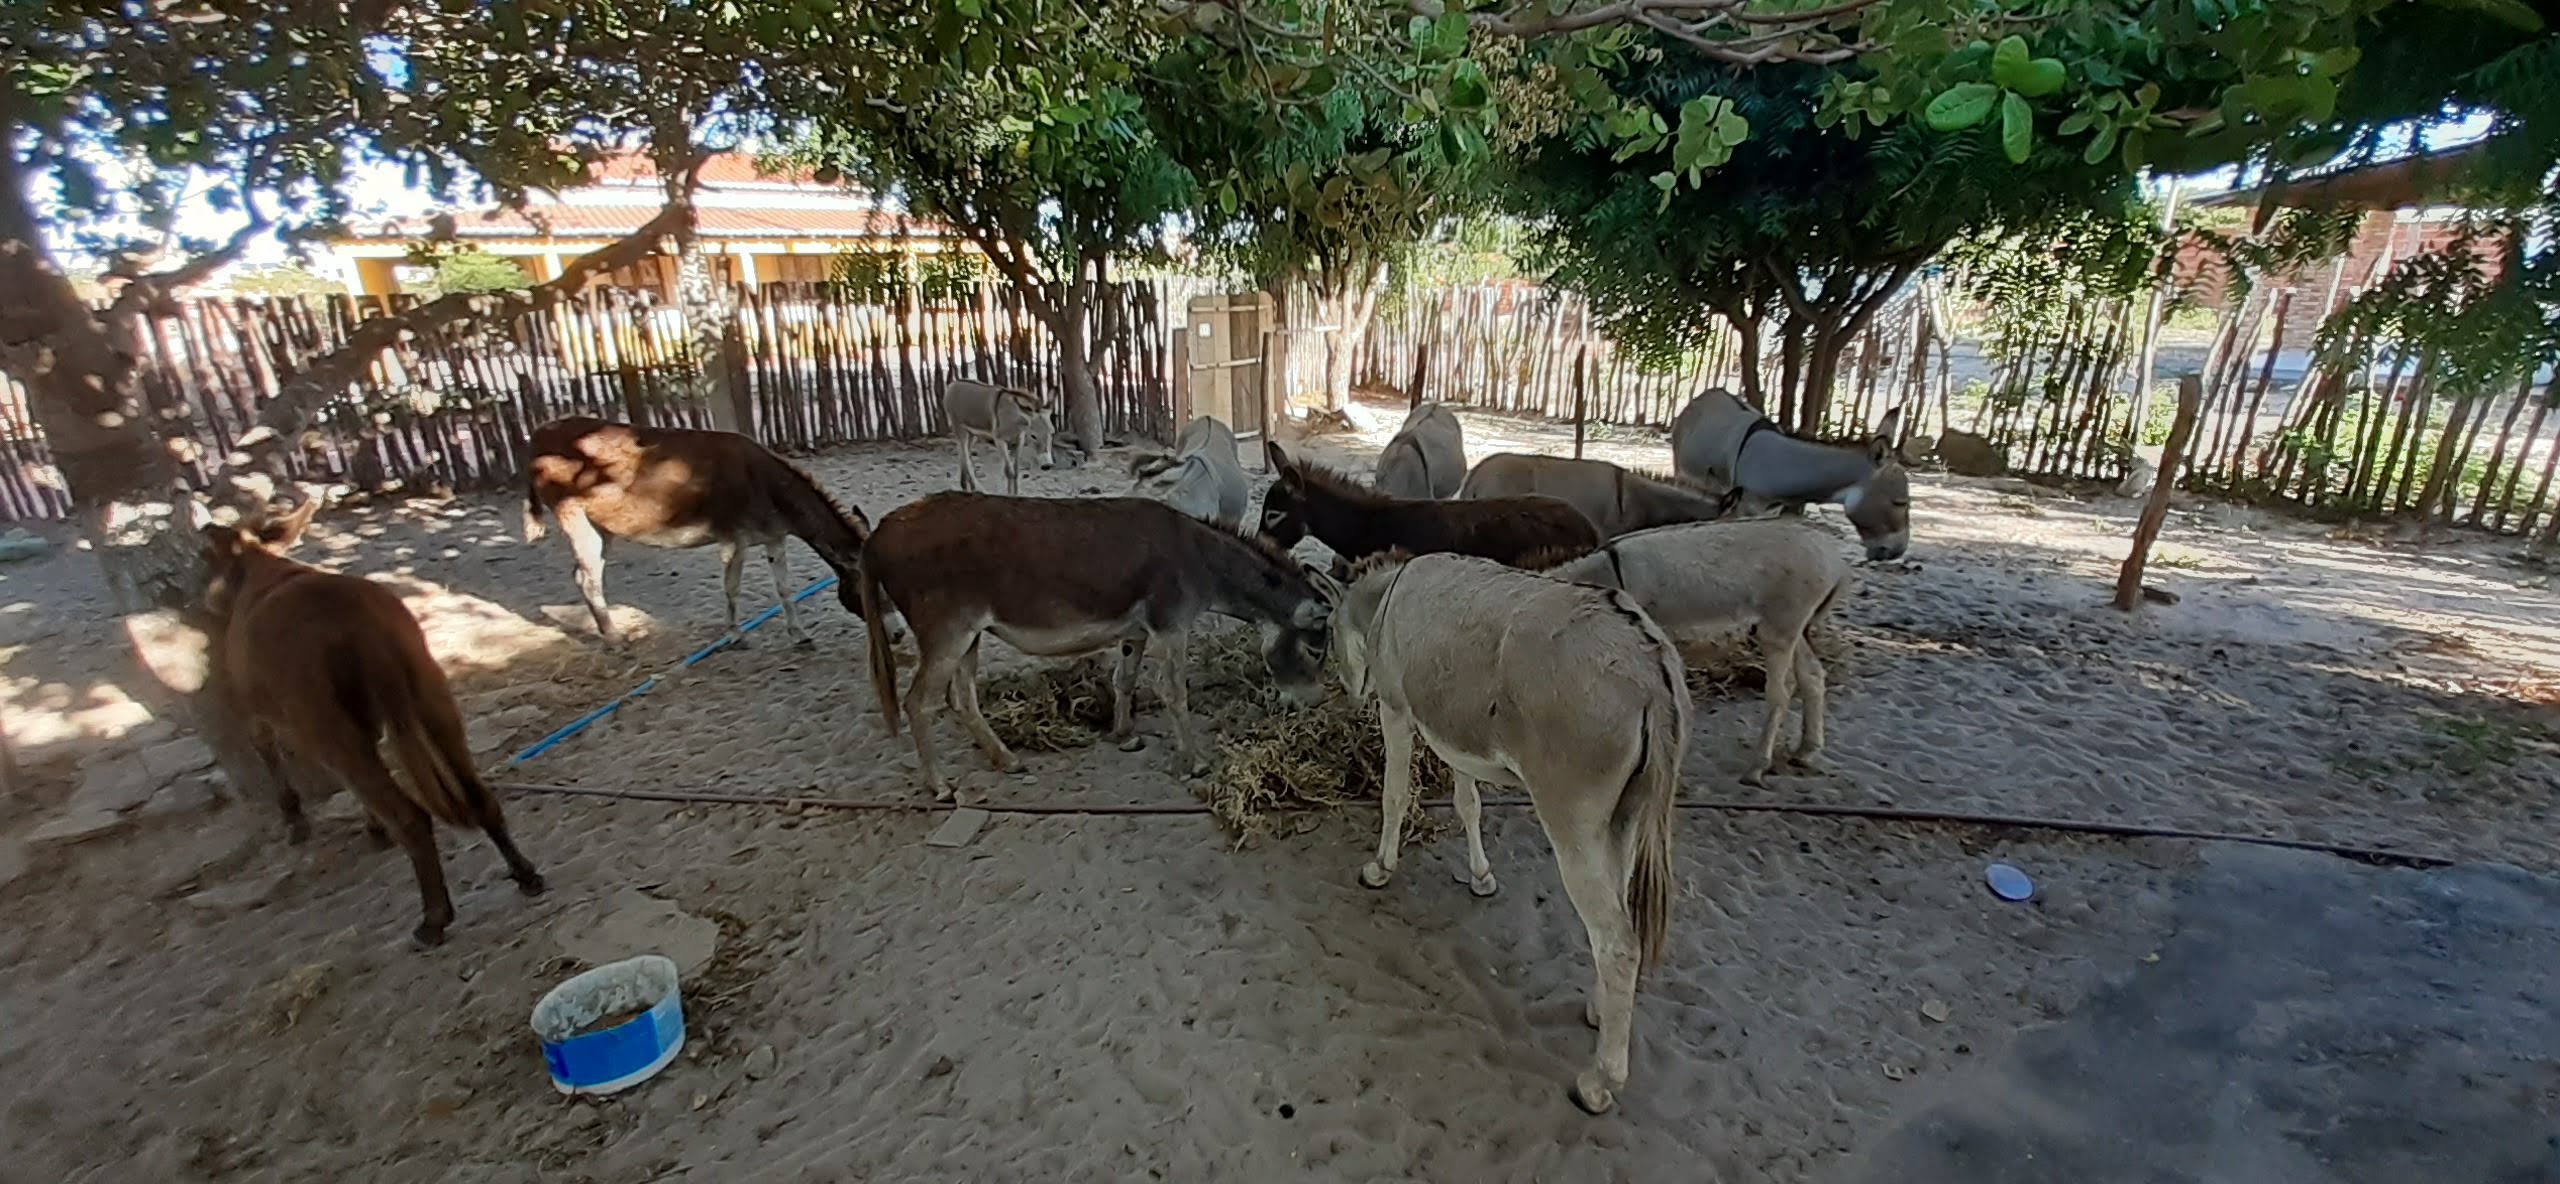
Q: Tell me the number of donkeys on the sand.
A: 11